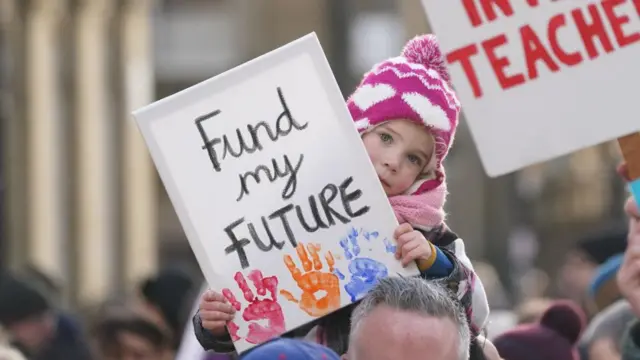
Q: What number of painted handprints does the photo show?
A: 3